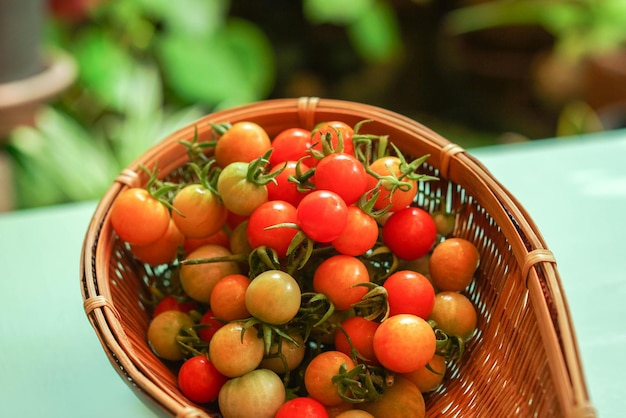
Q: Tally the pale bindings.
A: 7